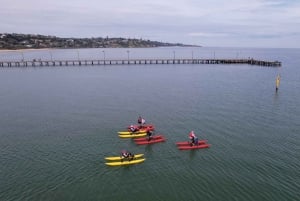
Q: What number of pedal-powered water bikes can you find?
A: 5